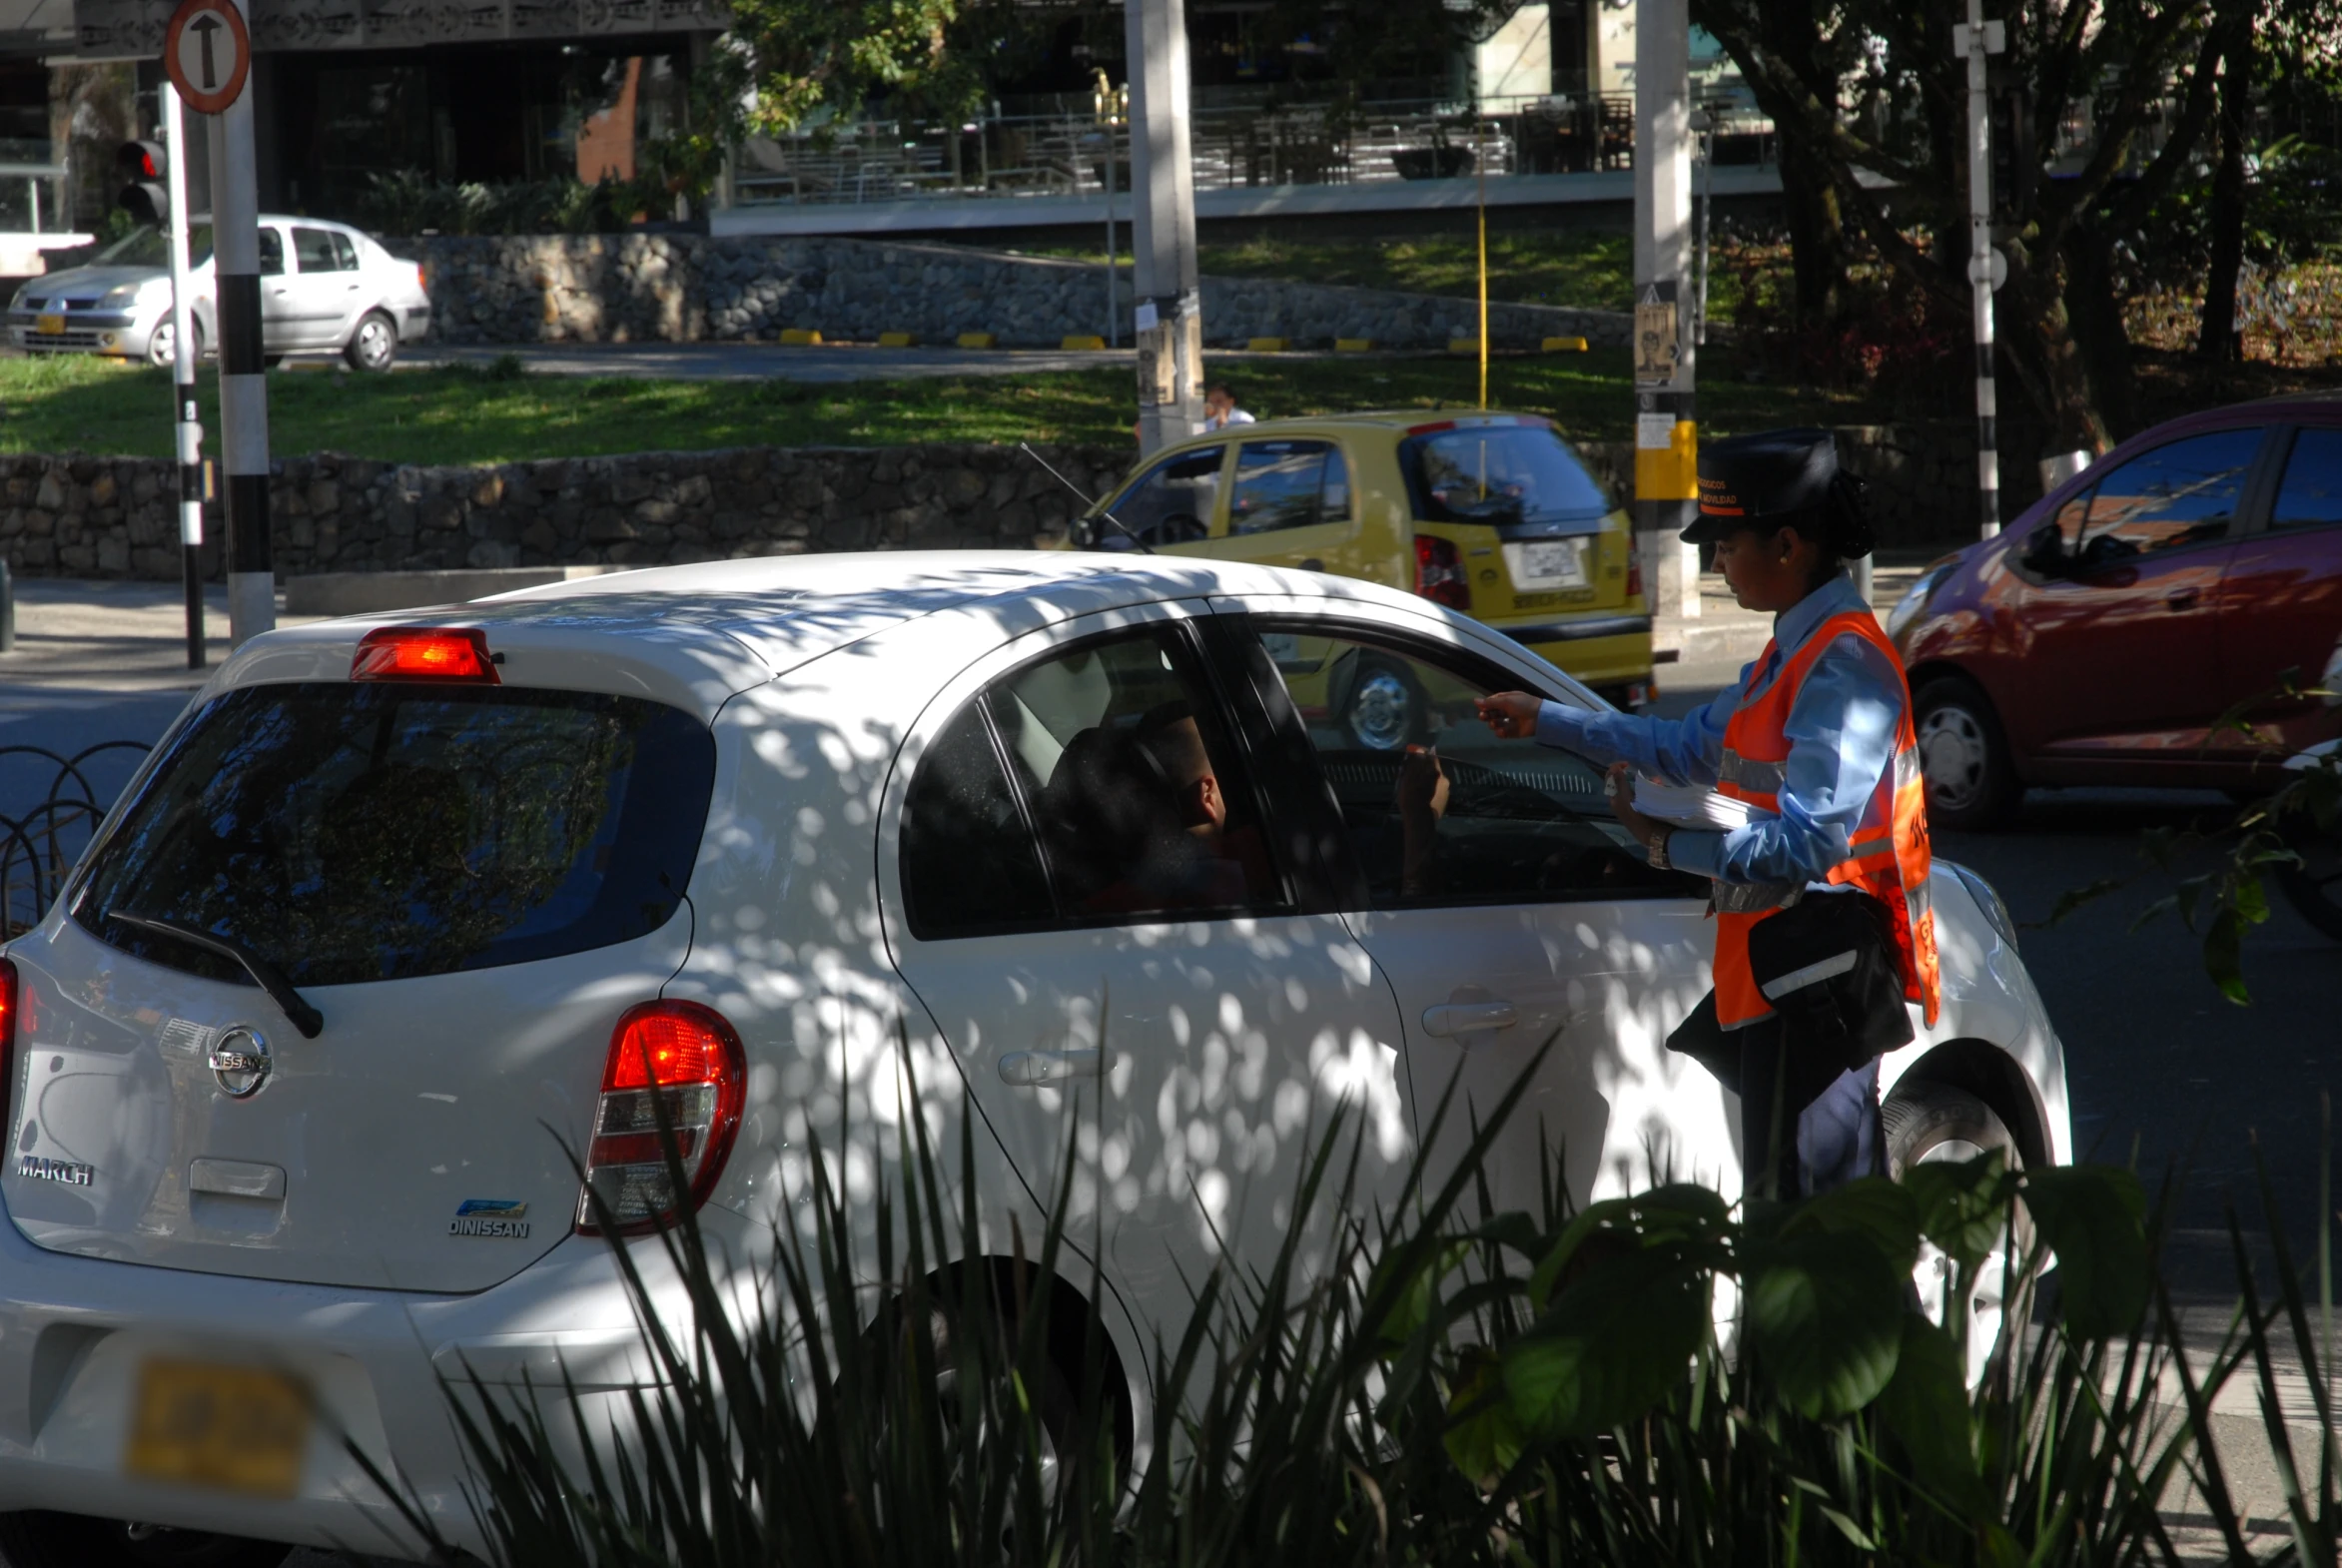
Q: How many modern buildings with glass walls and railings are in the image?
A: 1